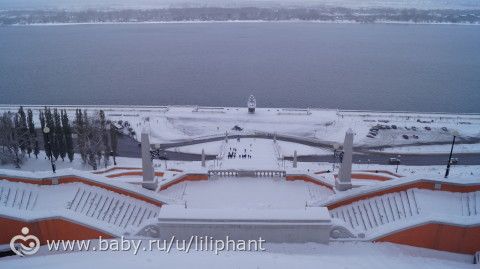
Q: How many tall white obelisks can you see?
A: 2